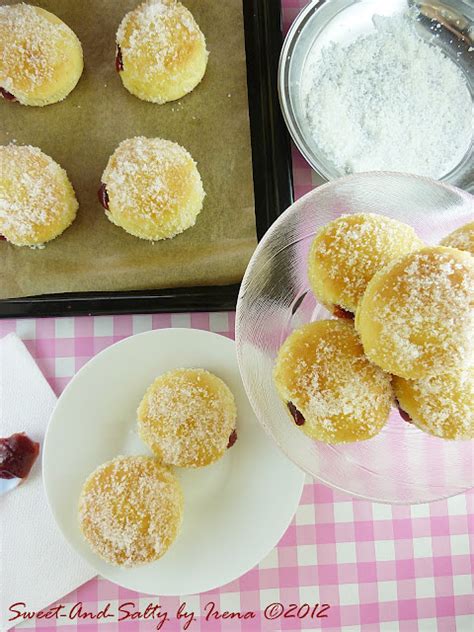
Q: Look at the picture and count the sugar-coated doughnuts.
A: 11